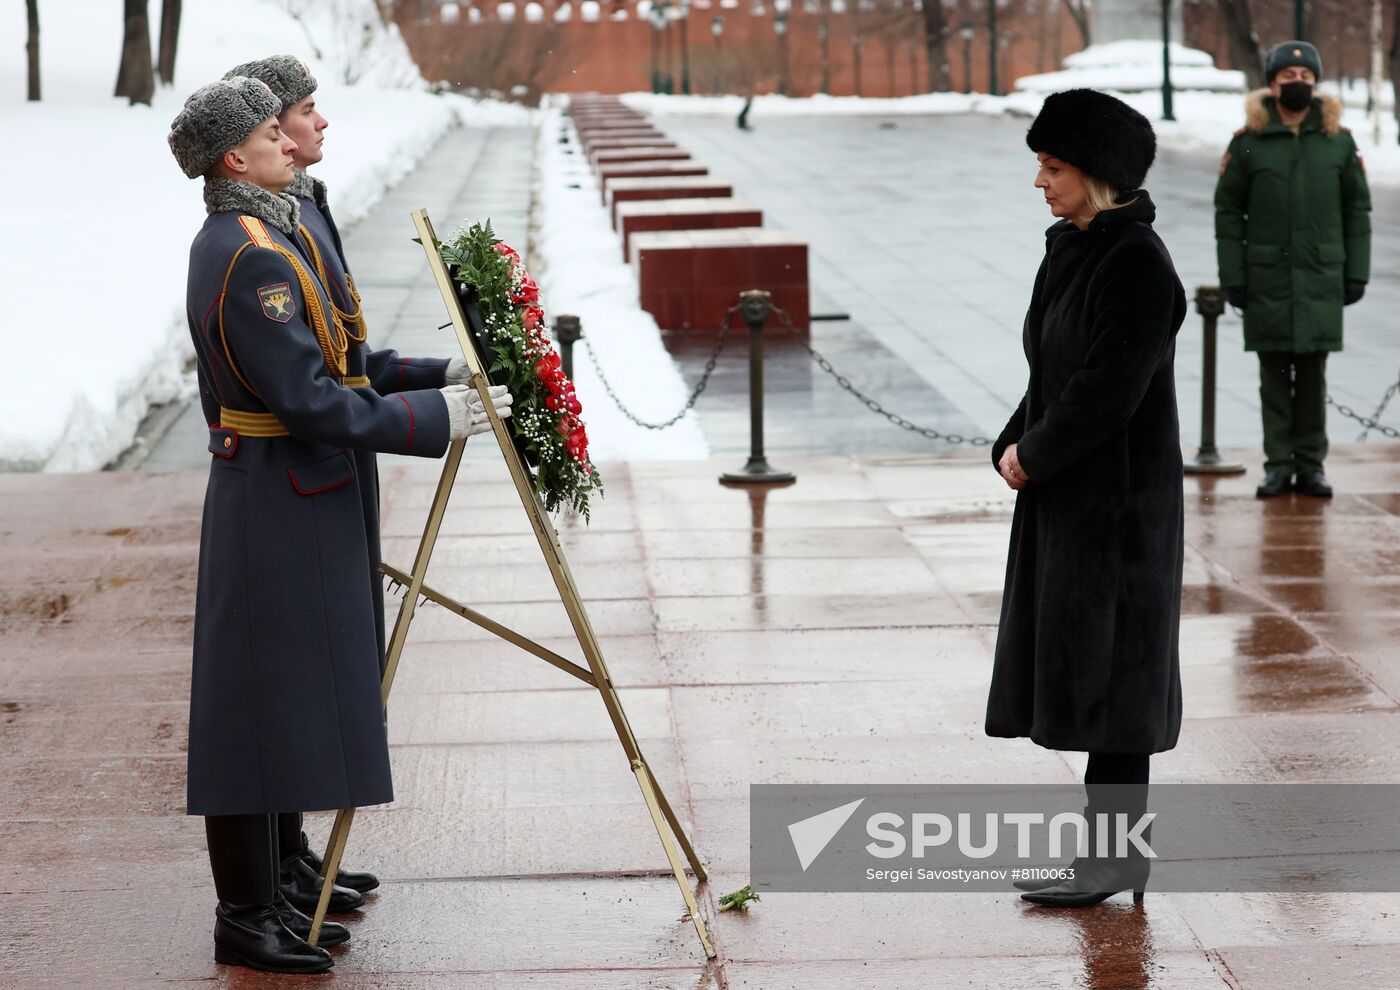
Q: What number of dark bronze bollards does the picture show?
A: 3